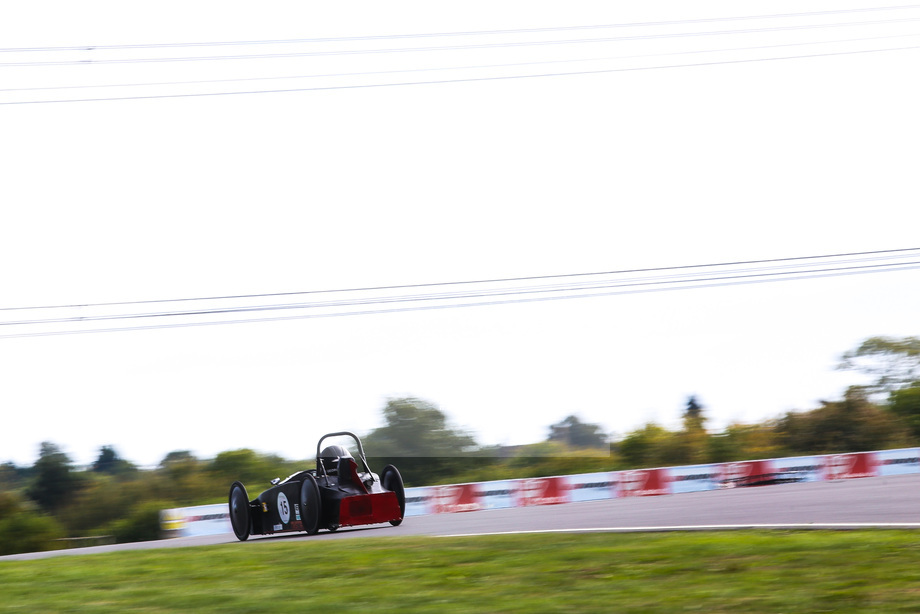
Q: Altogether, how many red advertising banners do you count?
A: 5